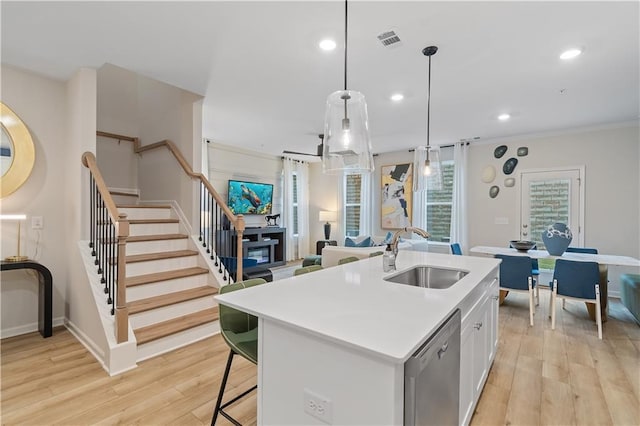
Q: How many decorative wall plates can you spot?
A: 6